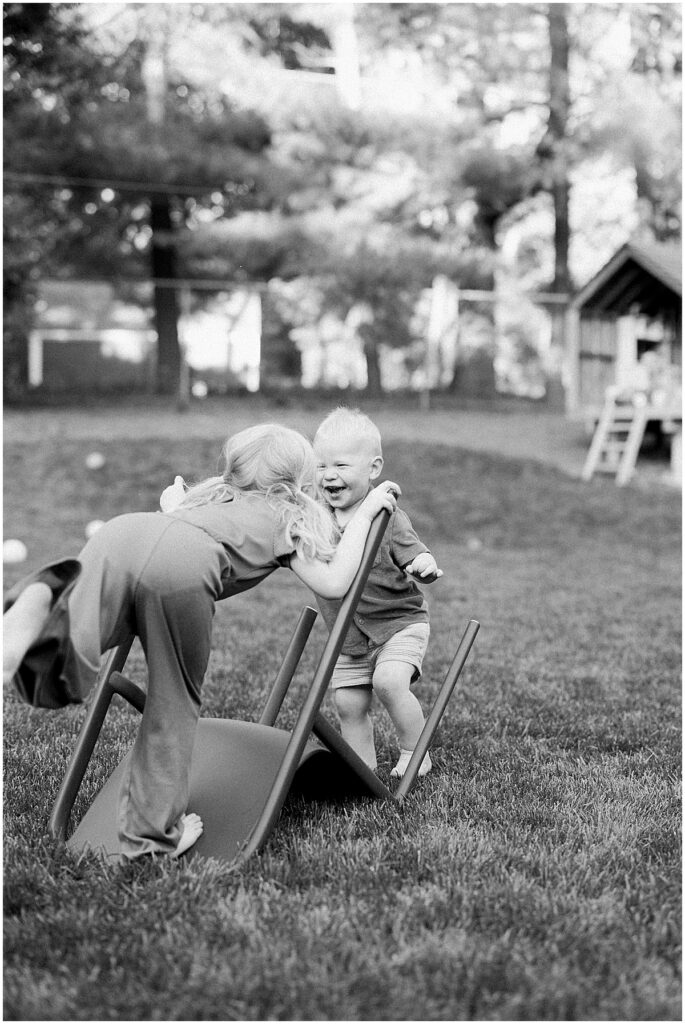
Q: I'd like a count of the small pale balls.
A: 3